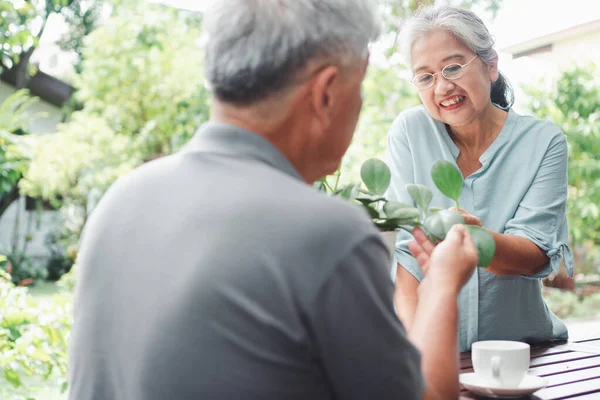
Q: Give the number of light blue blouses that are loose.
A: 1